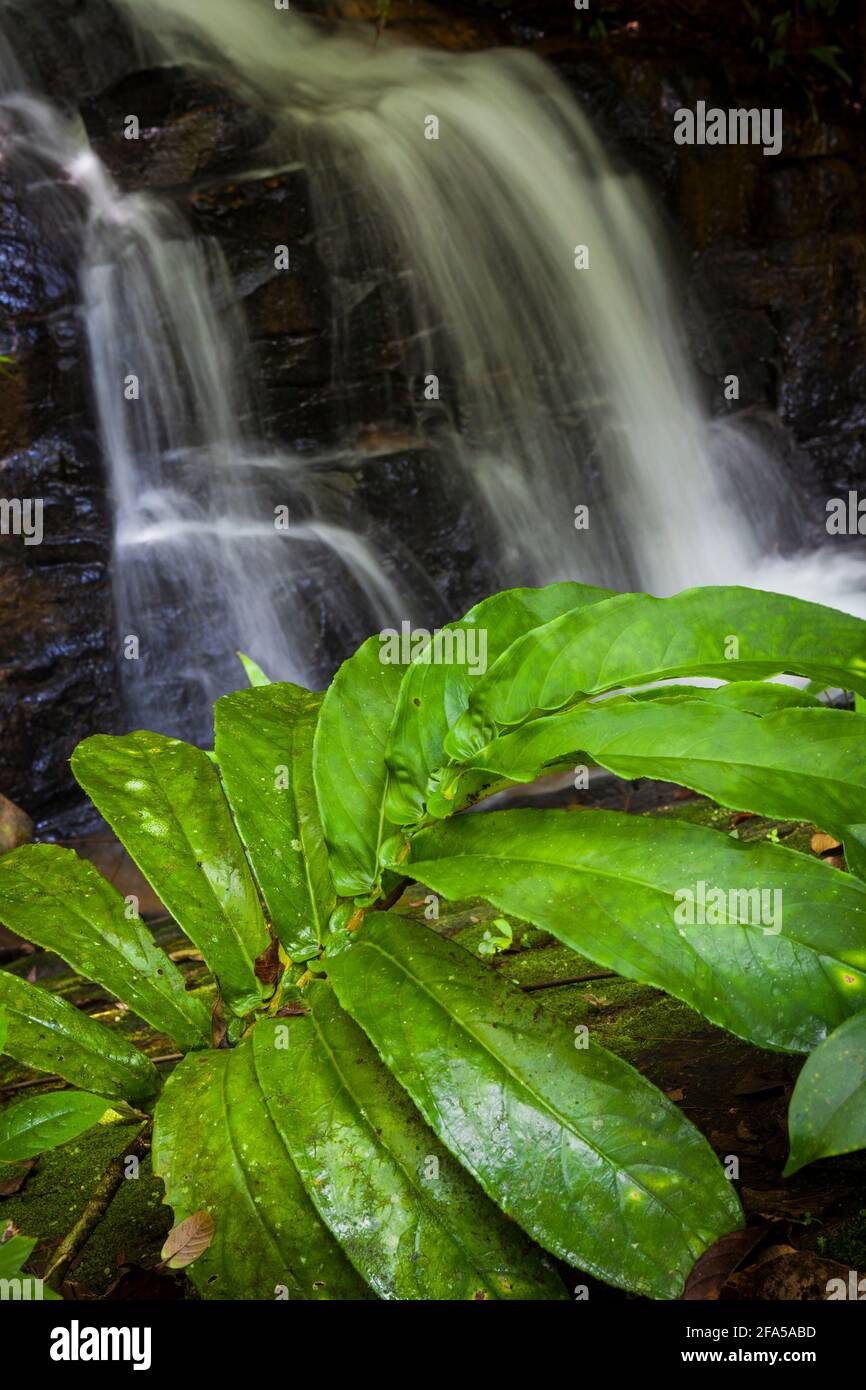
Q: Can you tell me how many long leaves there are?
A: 12